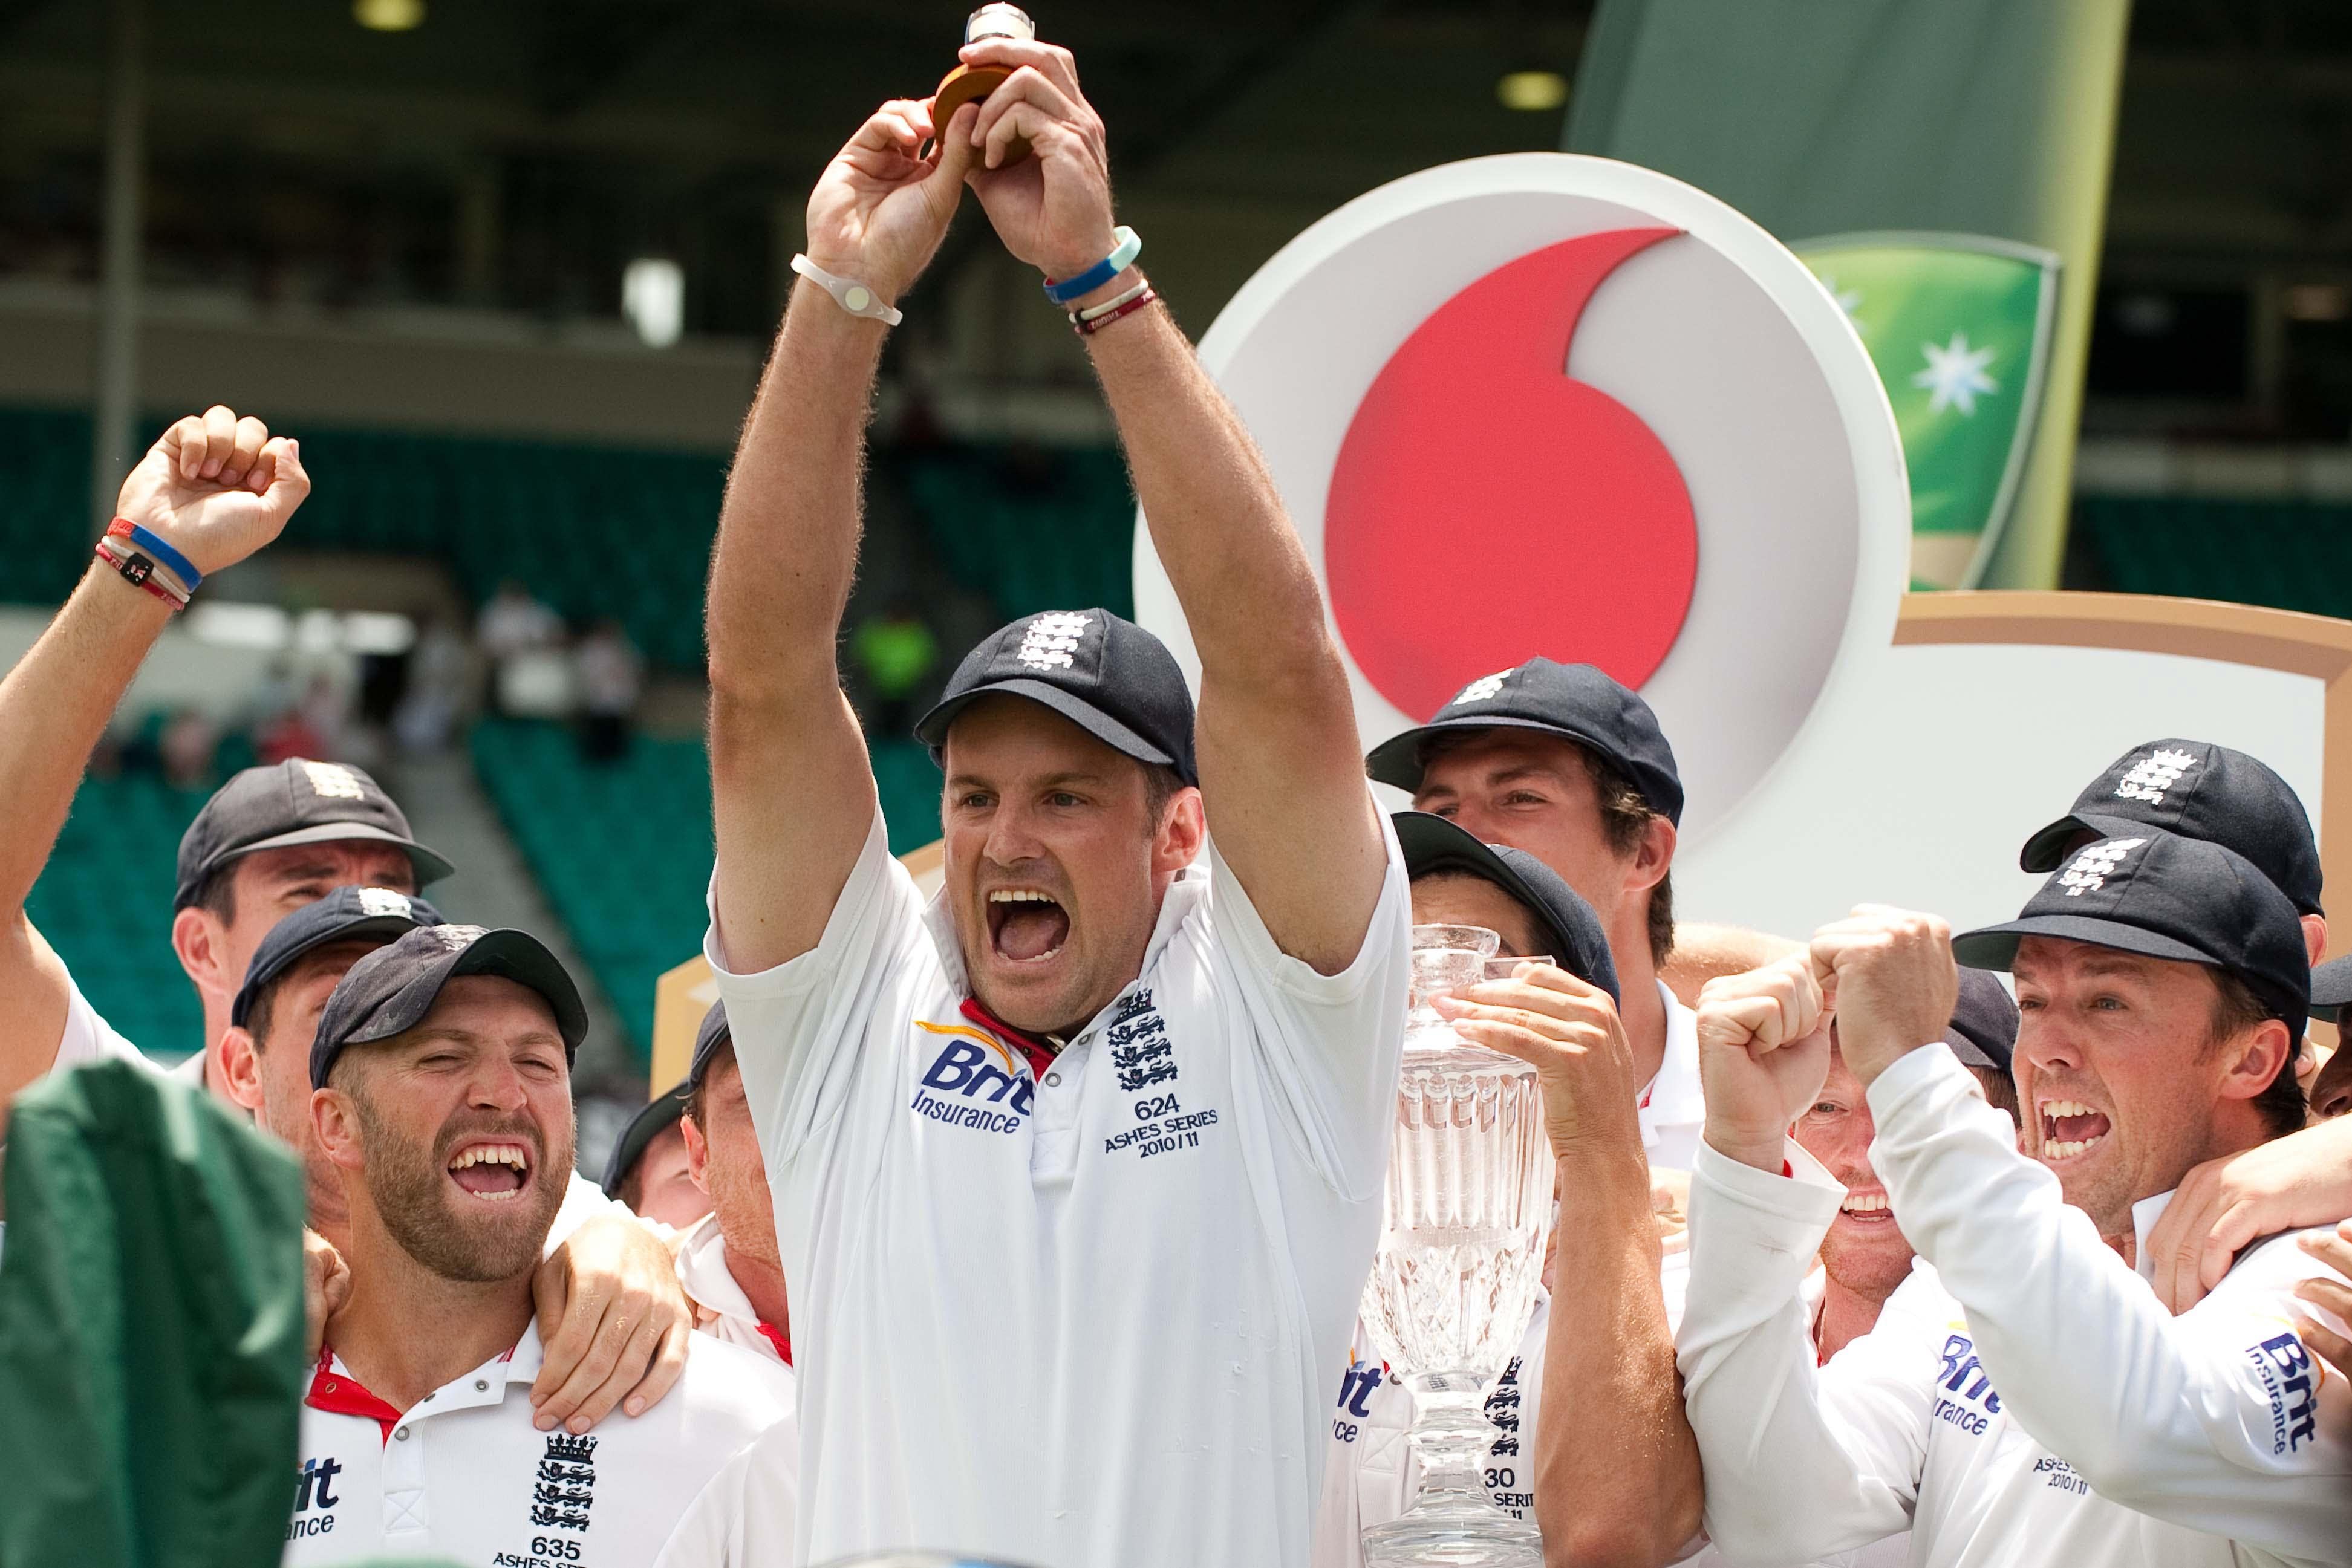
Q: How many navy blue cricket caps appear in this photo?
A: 12